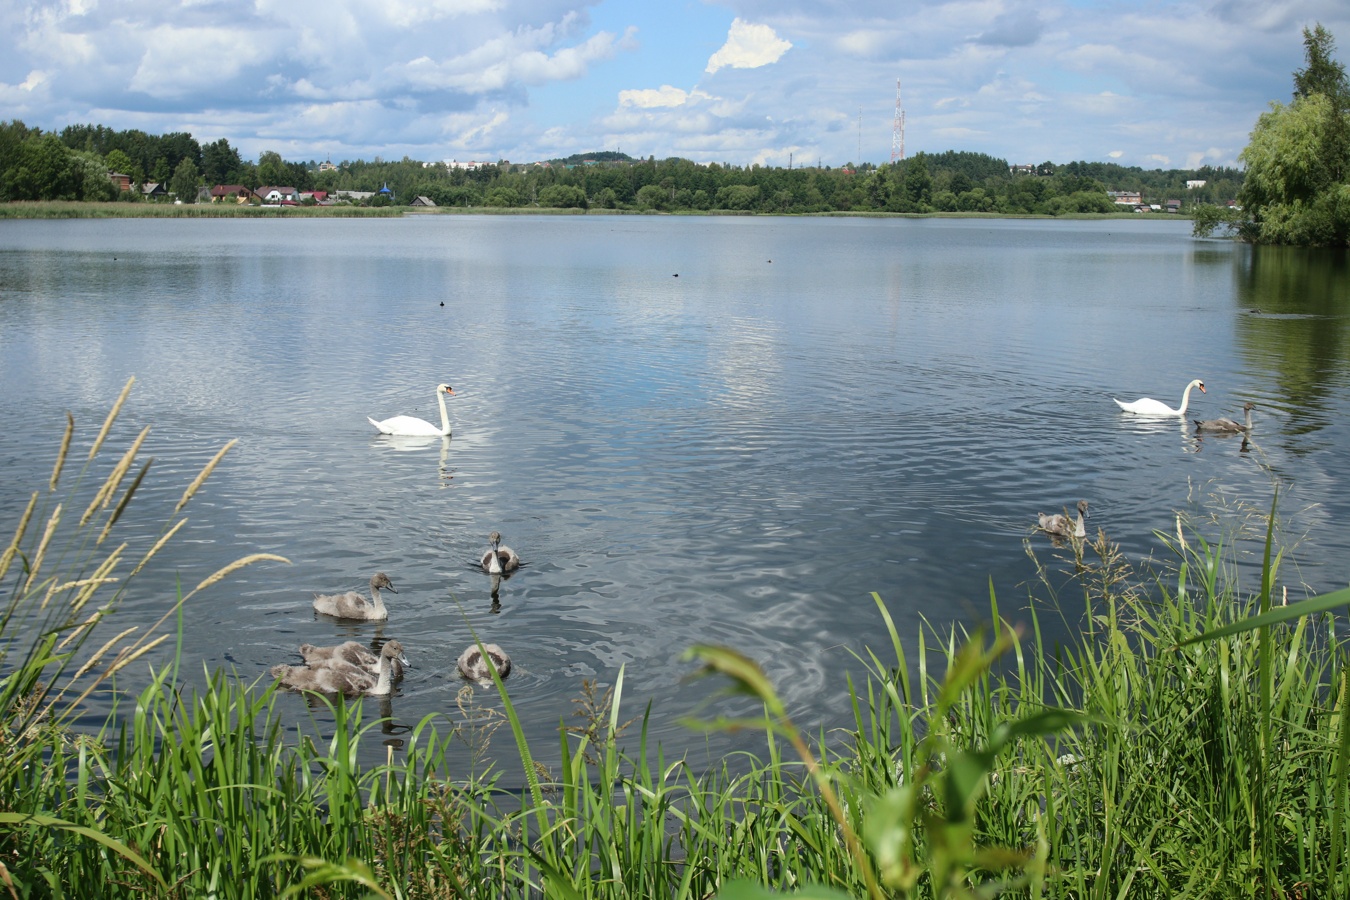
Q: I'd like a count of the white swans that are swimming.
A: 2